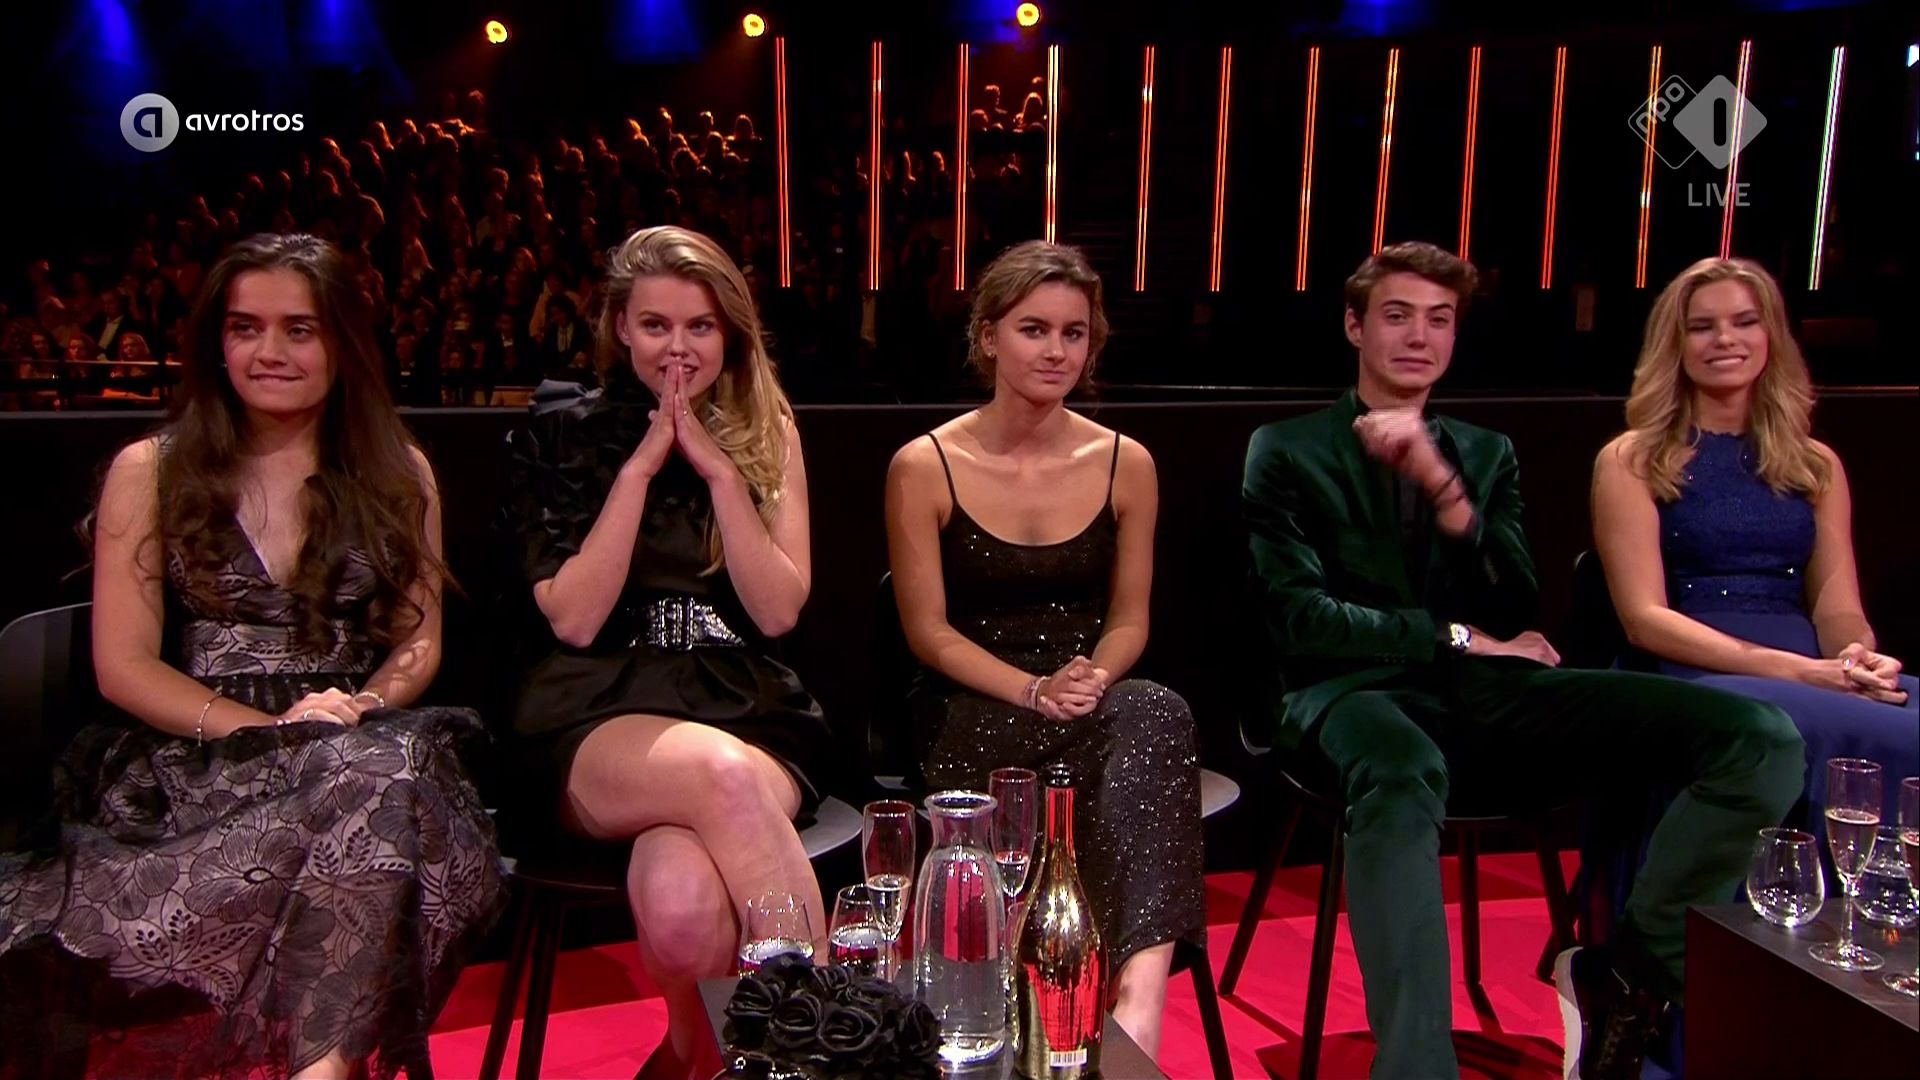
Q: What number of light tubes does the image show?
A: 13